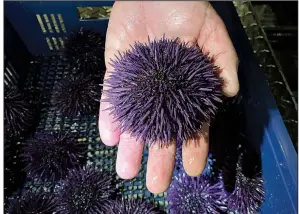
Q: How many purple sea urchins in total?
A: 10